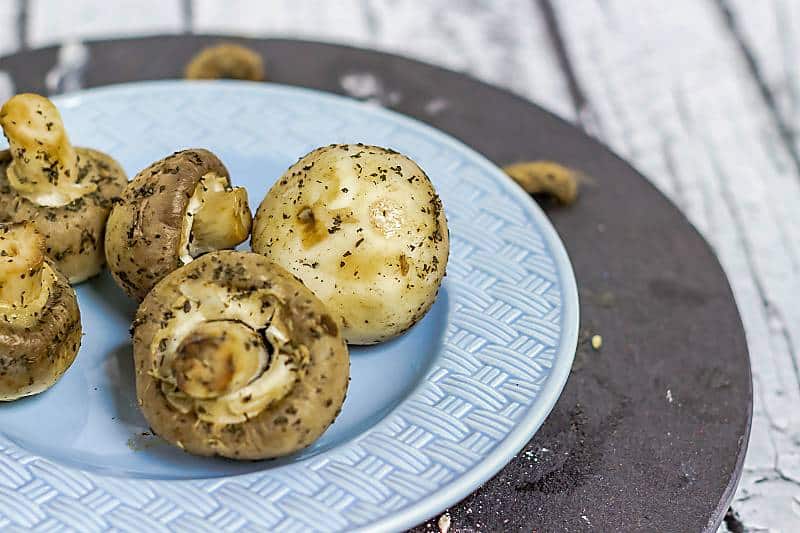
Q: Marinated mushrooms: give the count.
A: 5